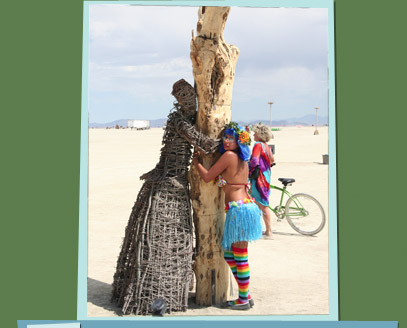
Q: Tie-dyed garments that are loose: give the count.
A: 1